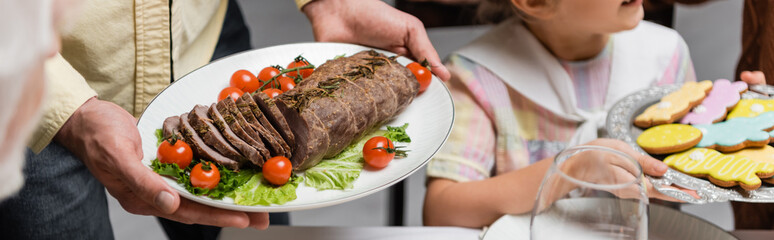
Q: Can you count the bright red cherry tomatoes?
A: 11